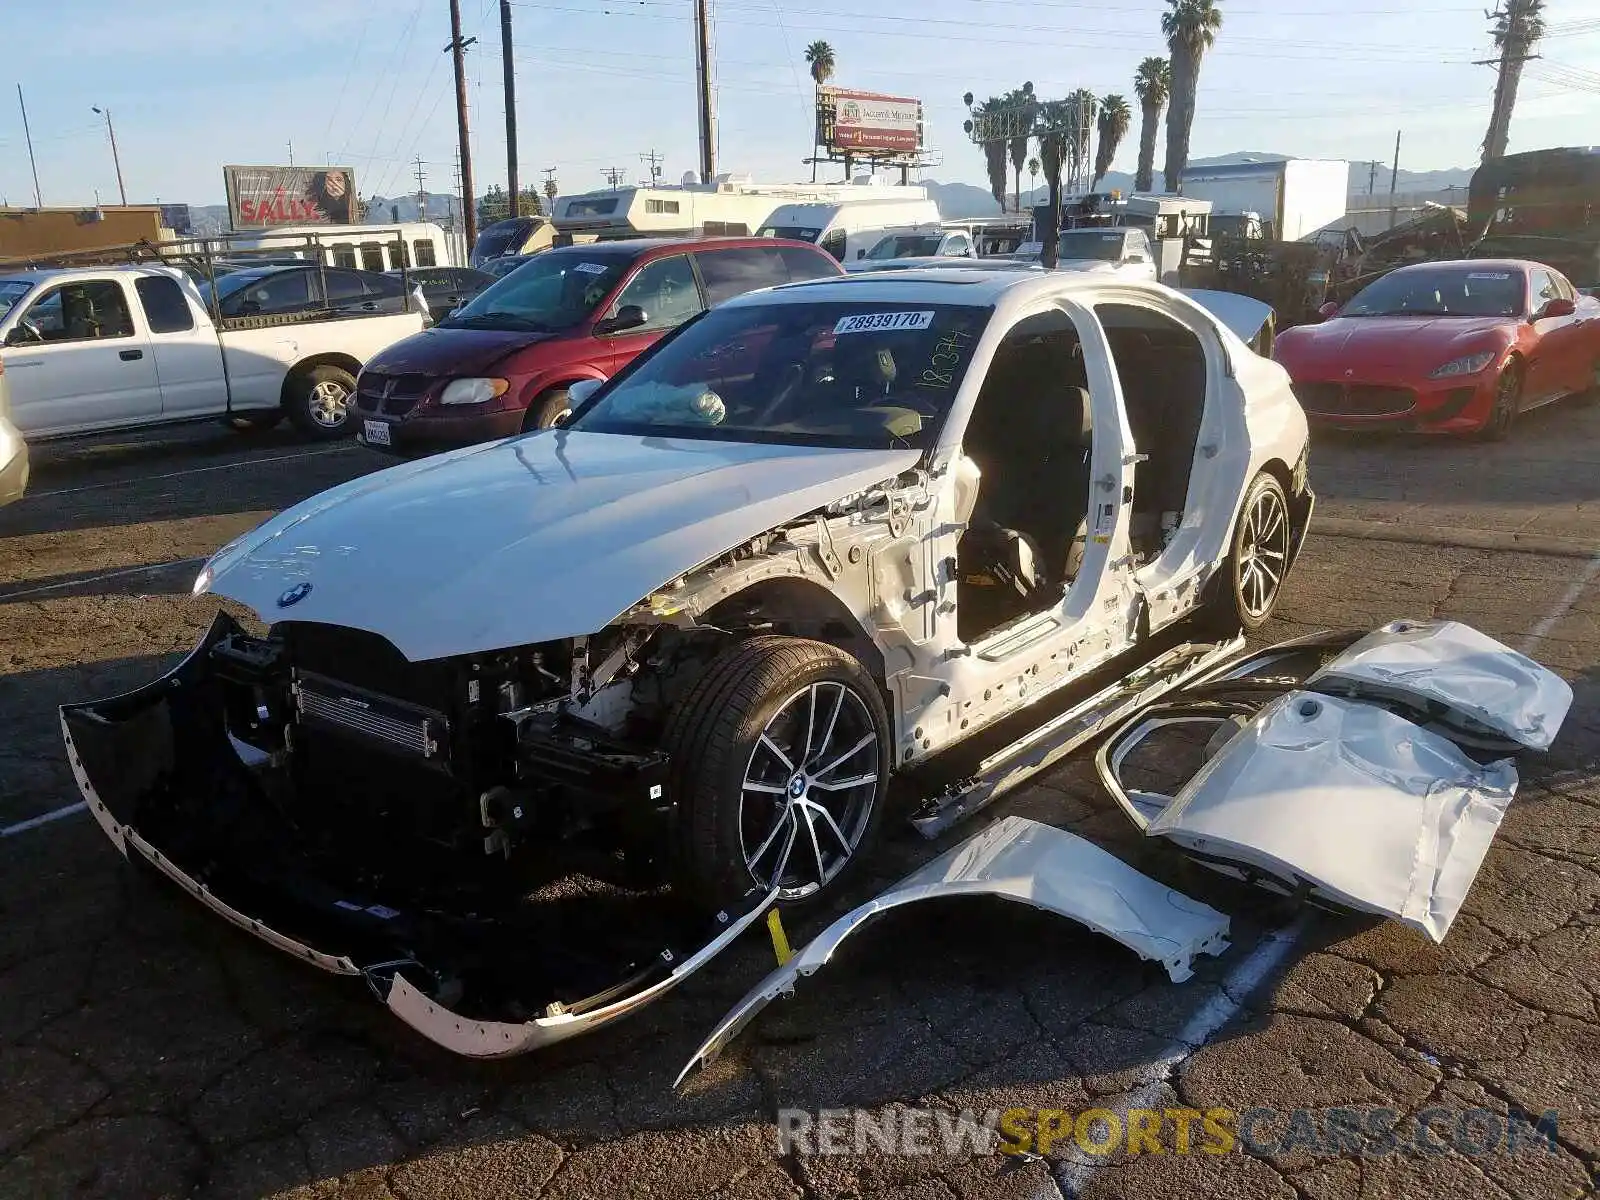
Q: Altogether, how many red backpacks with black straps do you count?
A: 0